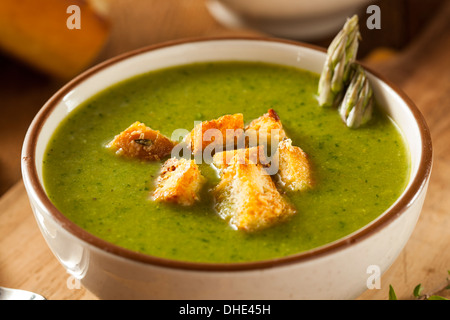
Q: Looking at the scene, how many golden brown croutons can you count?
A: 7